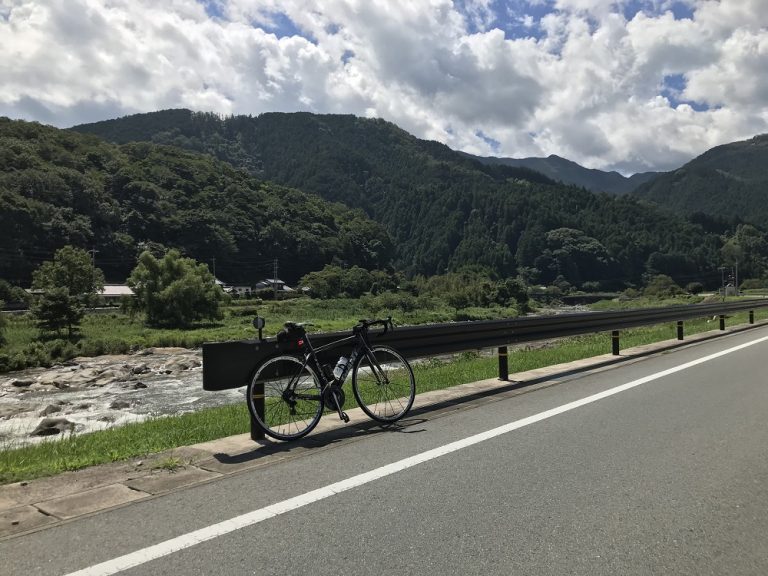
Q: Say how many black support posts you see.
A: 6